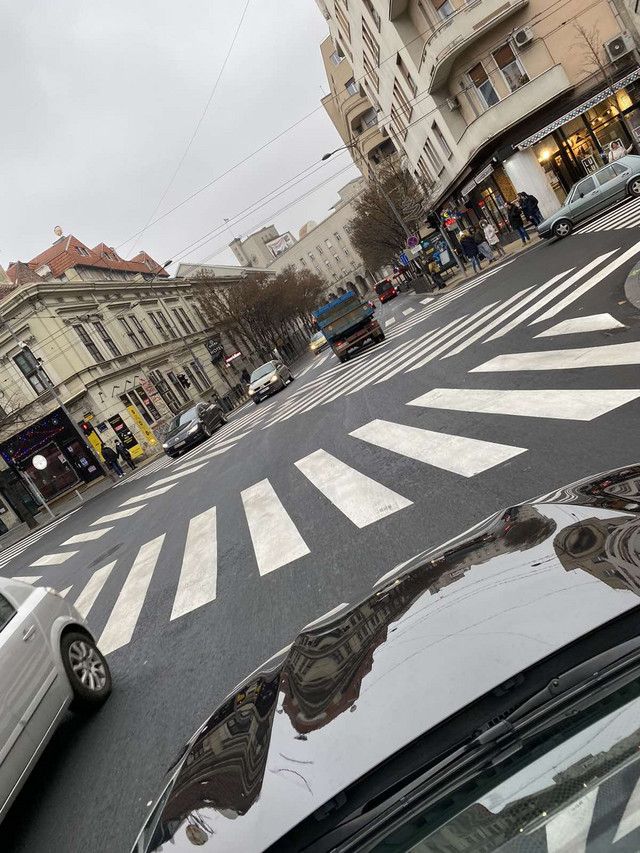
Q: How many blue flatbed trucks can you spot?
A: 1